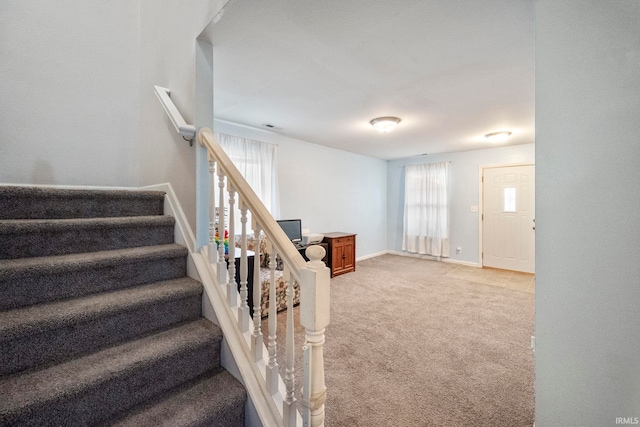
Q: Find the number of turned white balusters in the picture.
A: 7